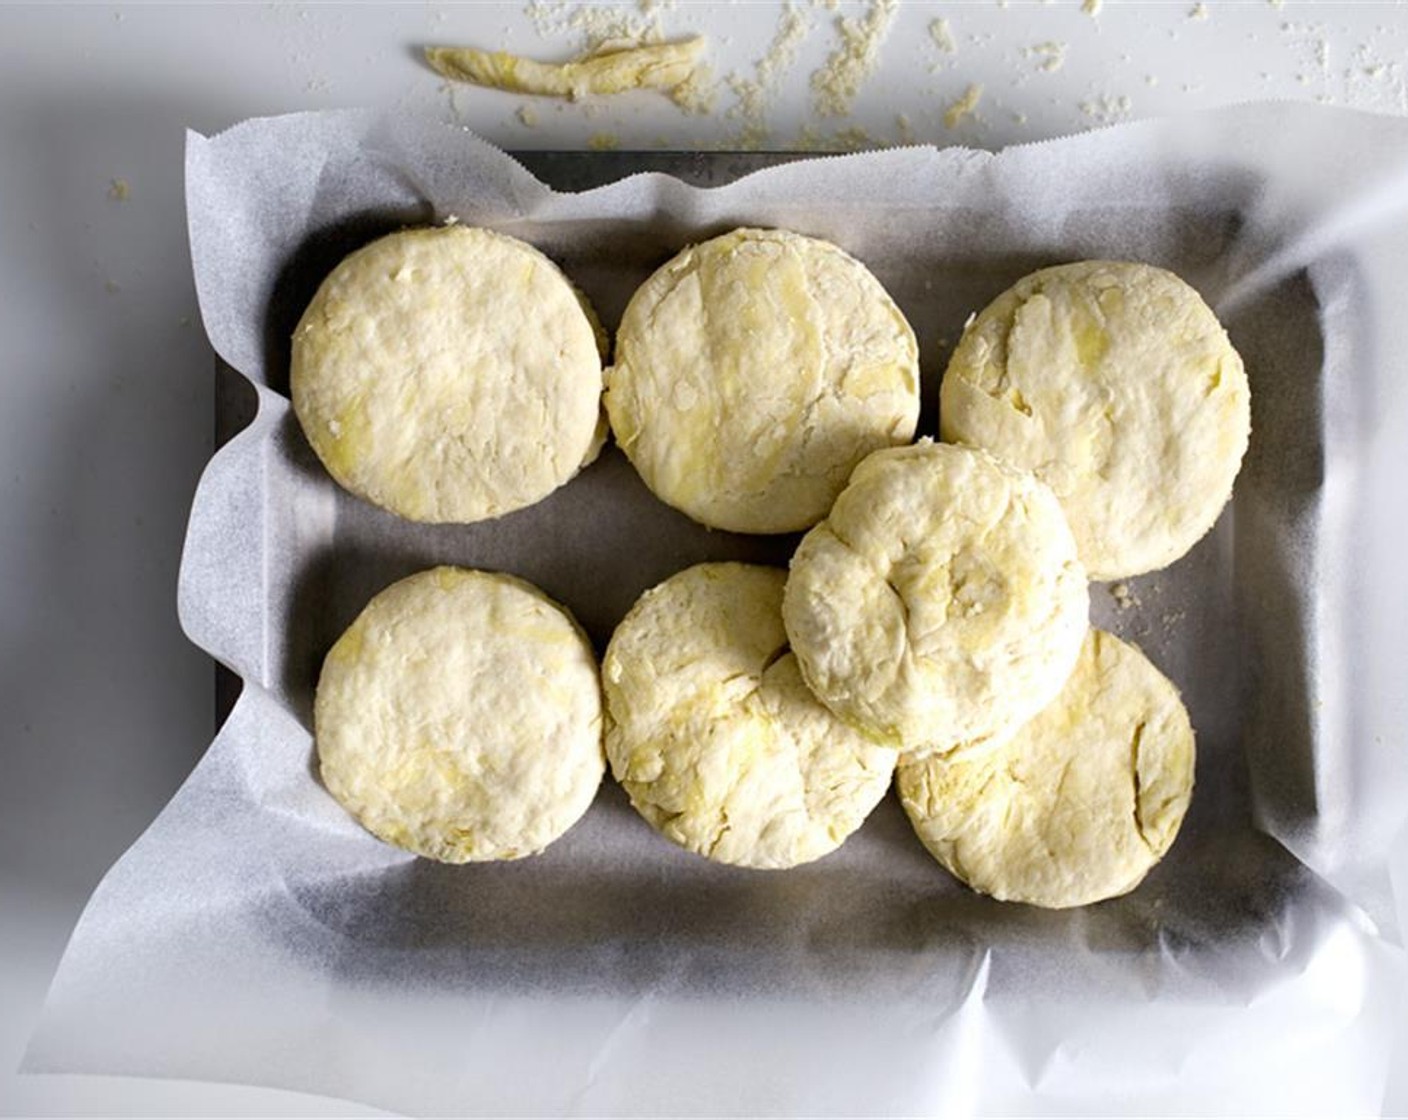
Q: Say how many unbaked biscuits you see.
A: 7